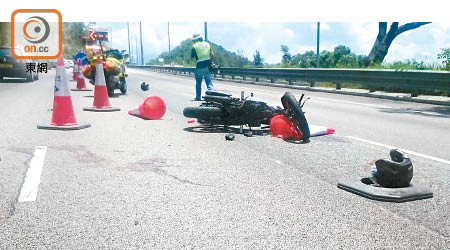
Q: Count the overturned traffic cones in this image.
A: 2